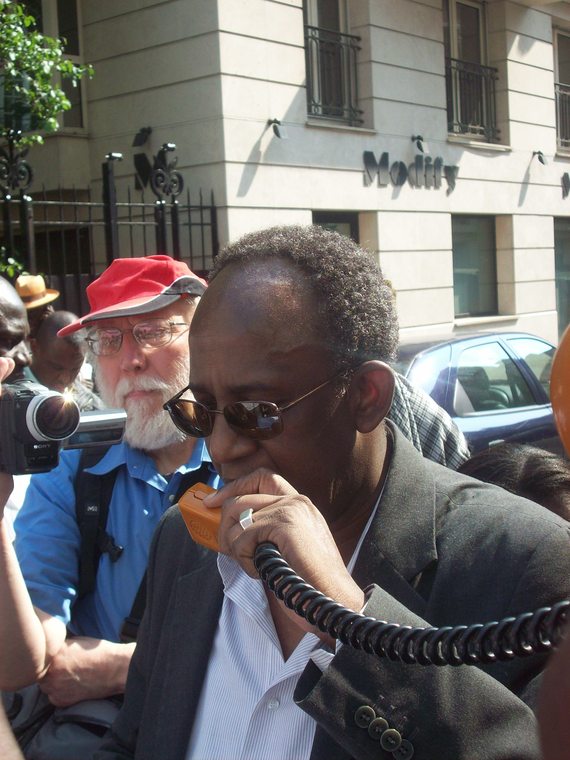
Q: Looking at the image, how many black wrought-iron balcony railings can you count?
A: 3